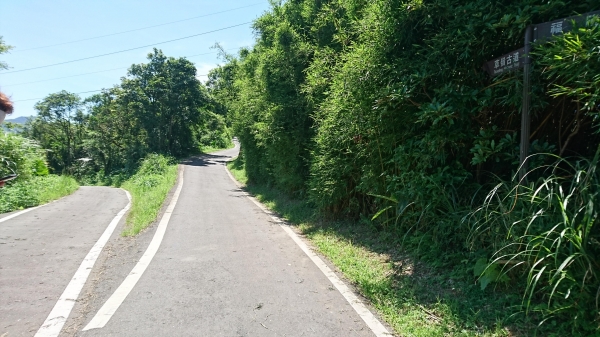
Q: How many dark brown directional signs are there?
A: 2